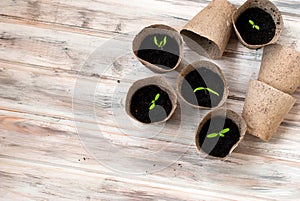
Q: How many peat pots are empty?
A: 3